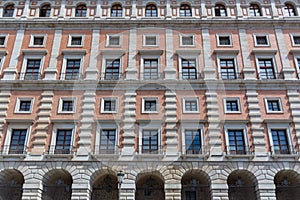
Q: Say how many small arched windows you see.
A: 9